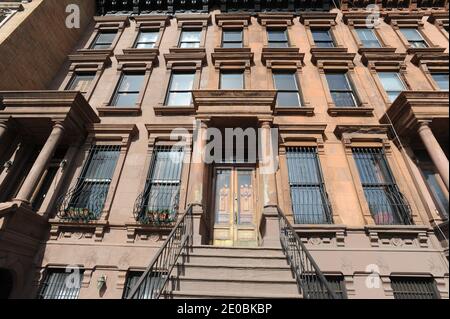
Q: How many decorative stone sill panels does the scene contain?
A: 4